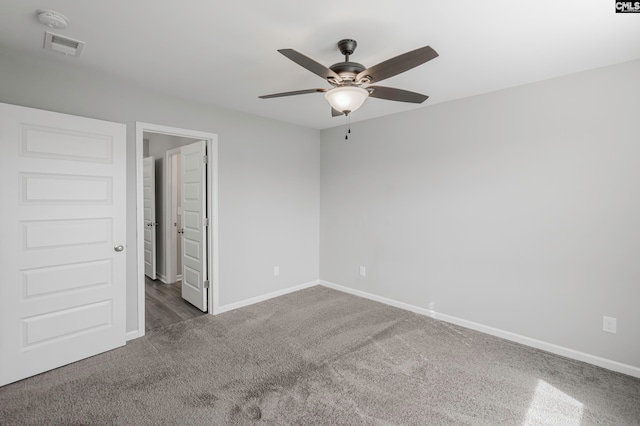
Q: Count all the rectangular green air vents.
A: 0